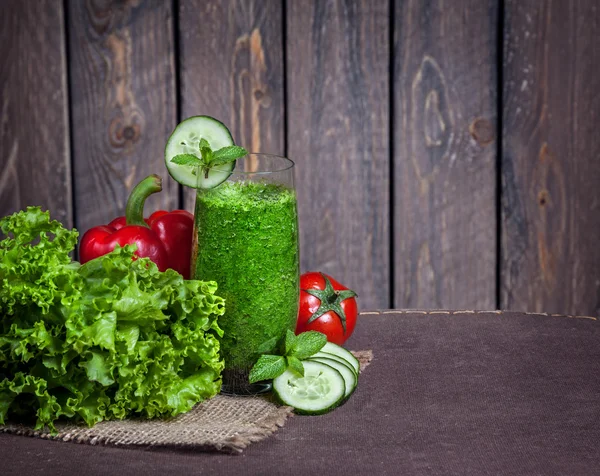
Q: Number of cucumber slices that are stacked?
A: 4